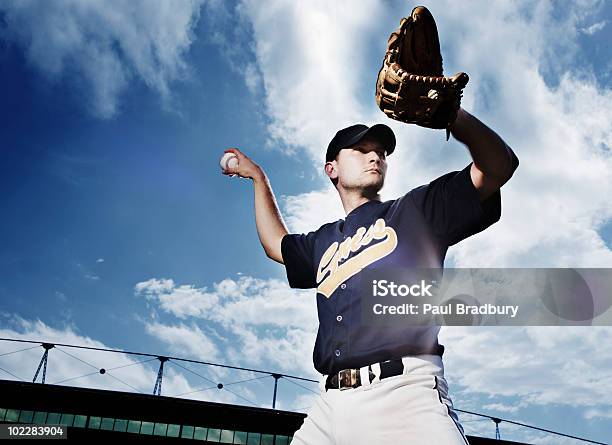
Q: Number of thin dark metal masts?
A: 4